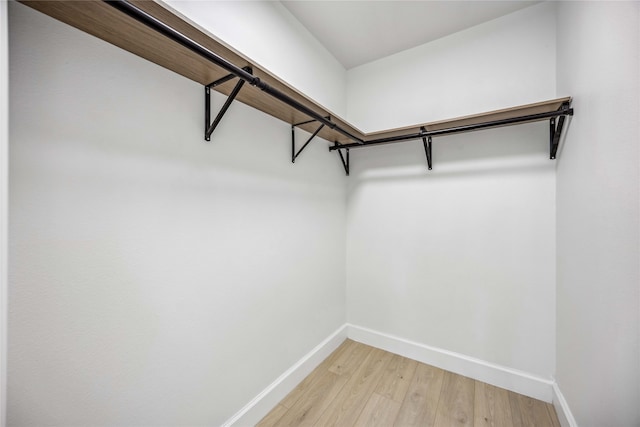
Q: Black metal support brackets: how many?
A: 5